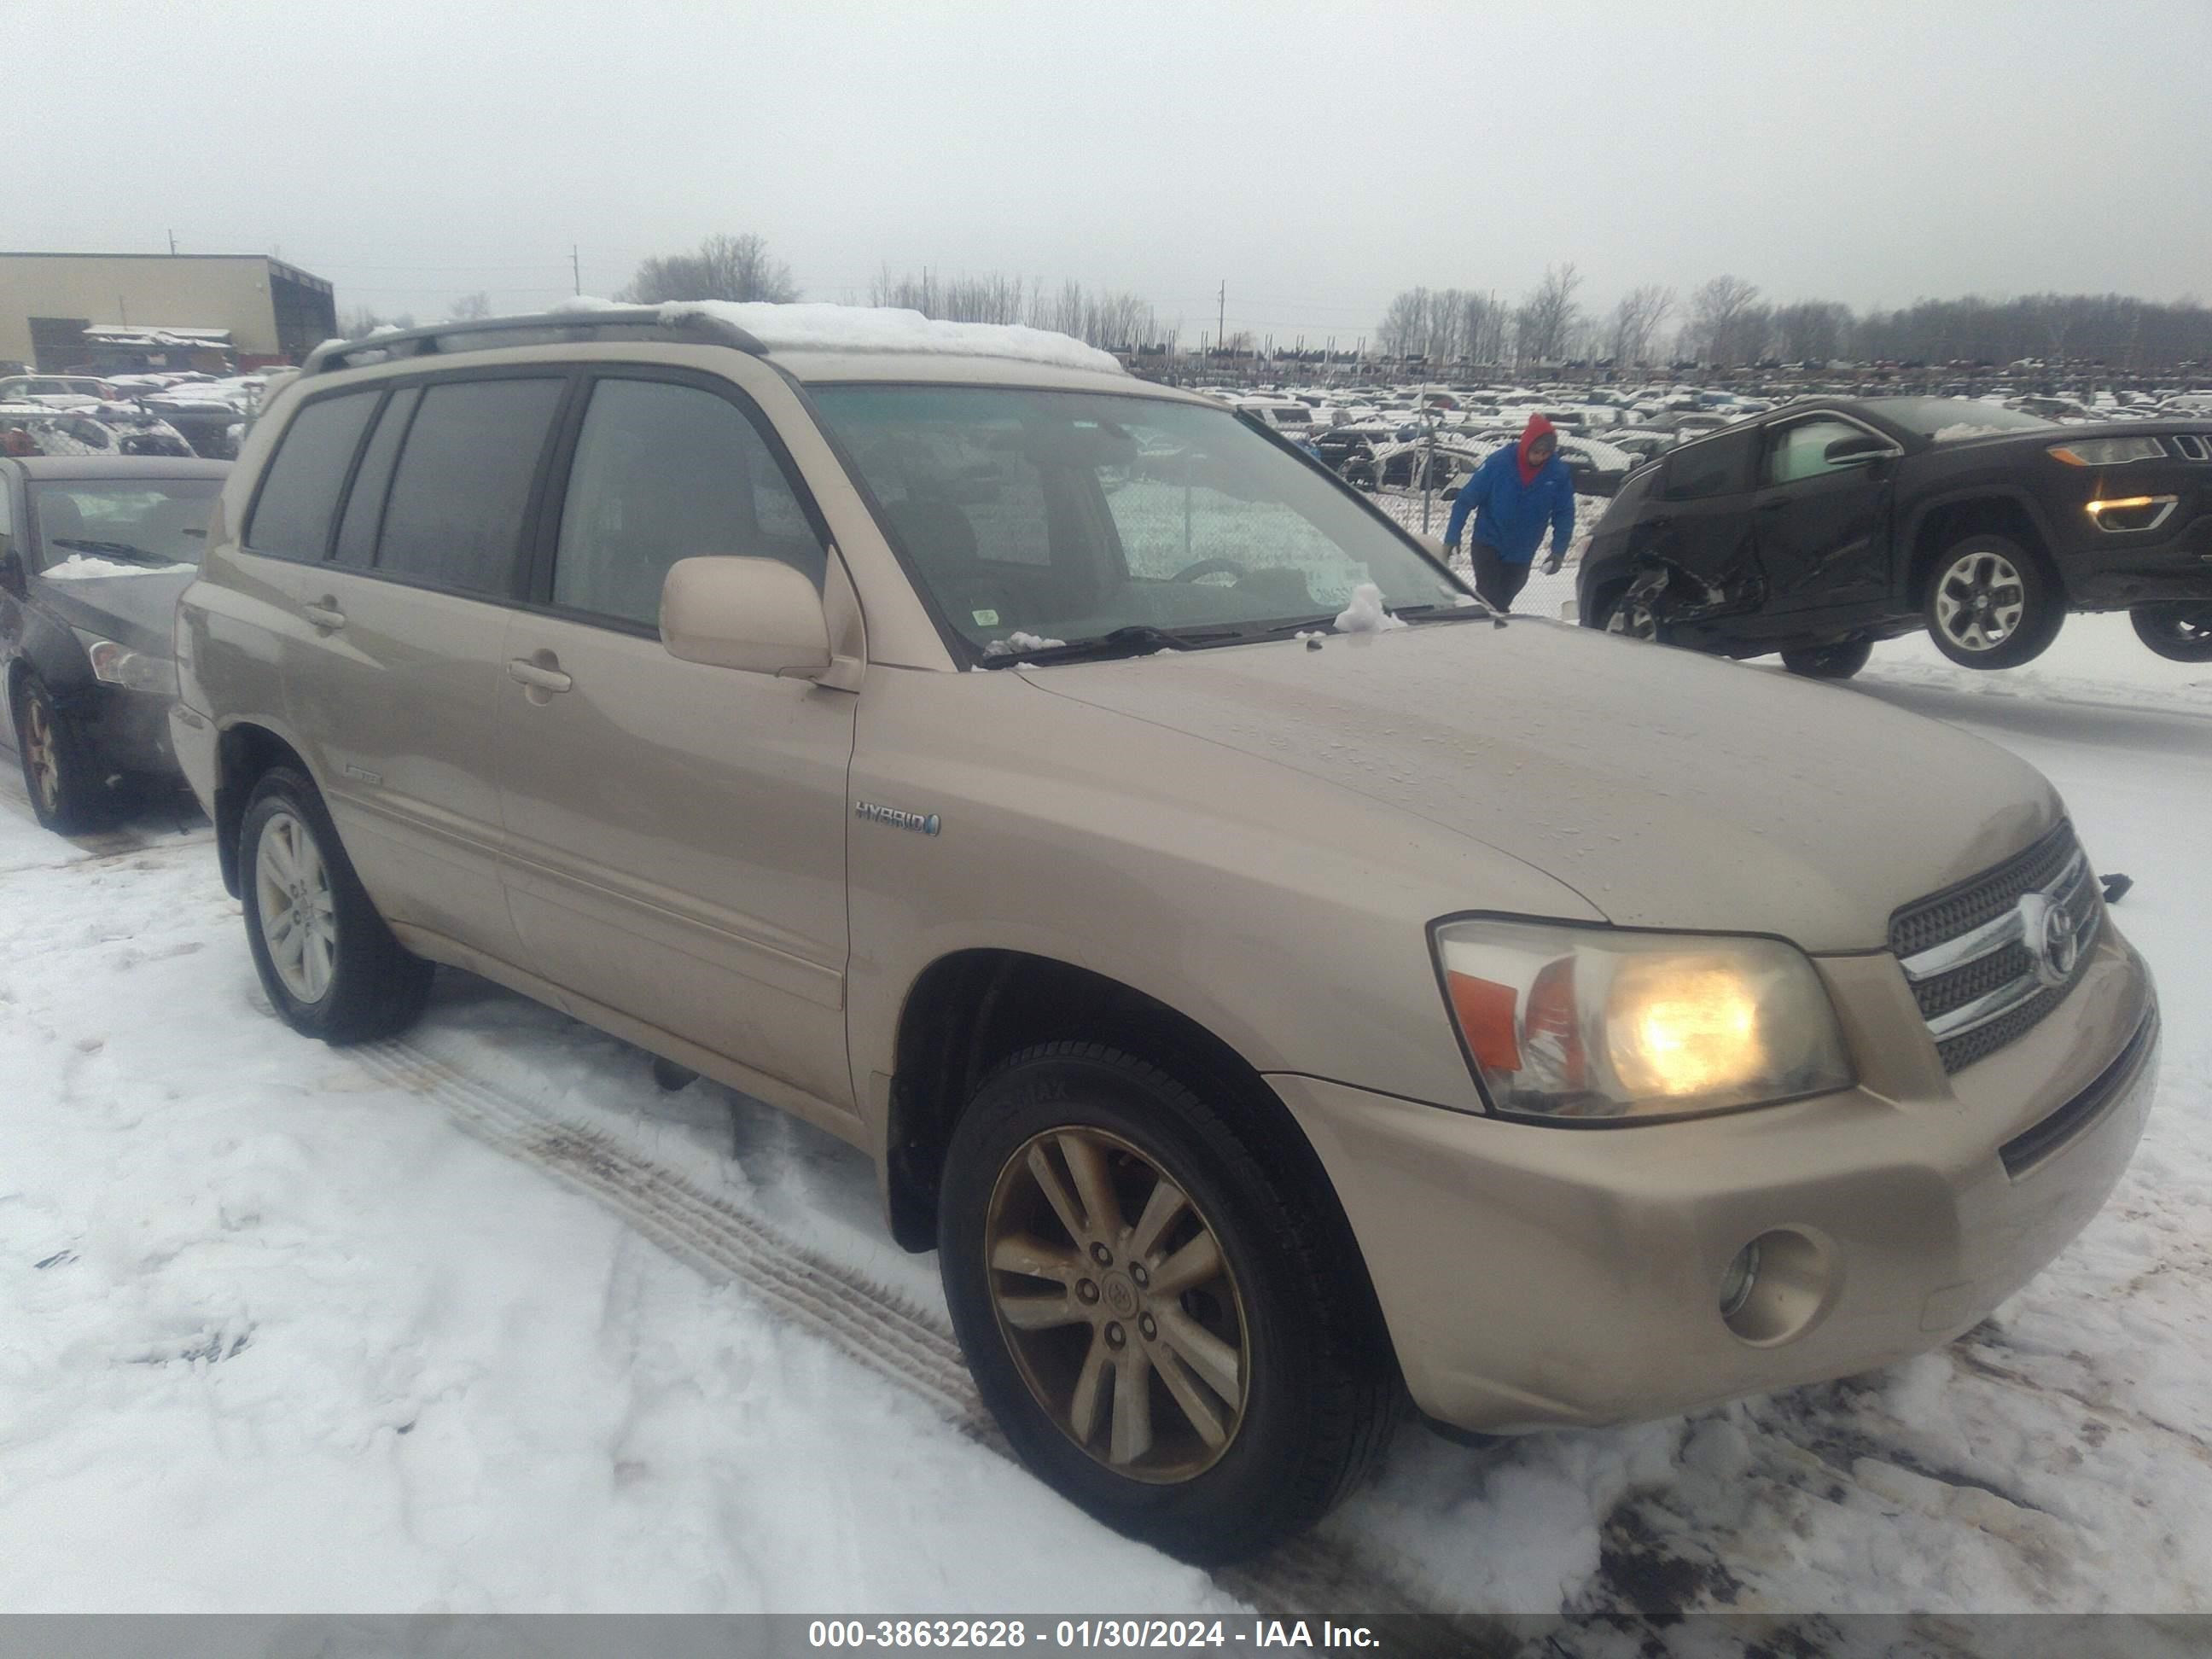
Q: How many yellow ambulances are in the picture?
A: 0